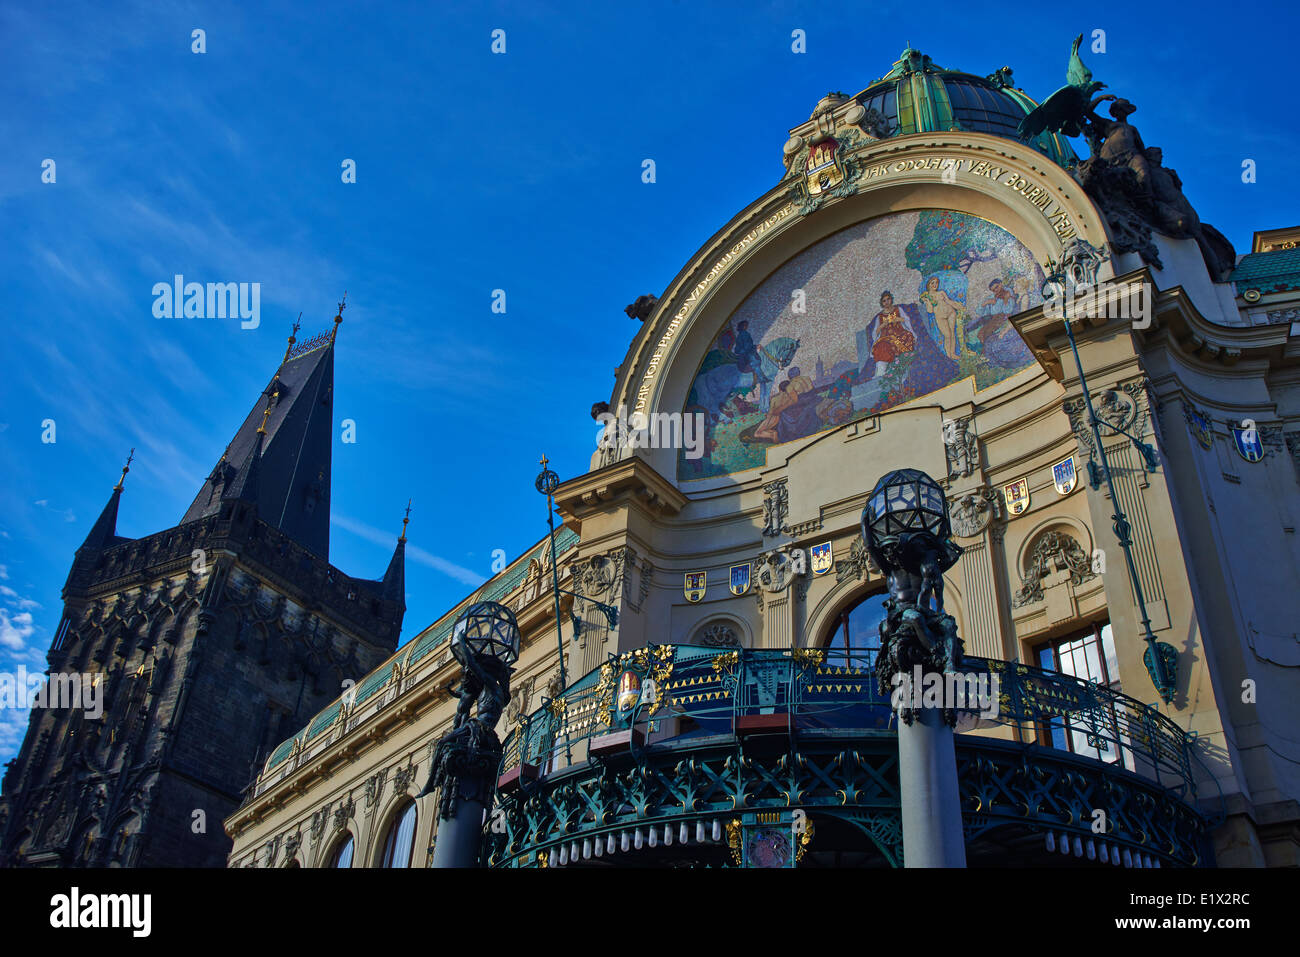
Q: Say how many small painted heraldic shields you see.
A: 7